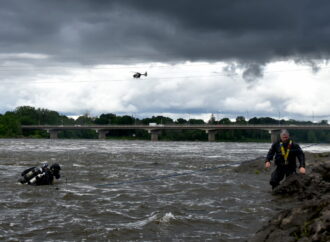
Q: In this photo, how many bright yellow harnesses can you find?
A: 1